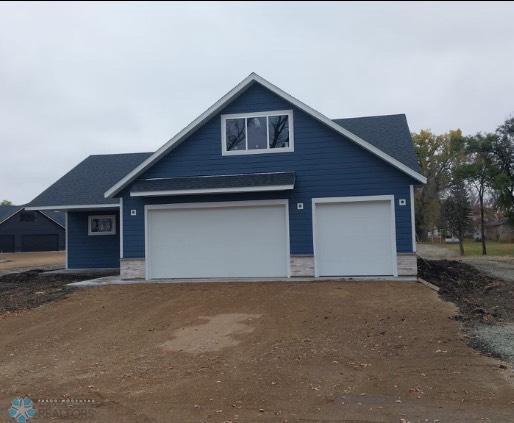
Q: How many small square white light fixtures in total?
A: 3